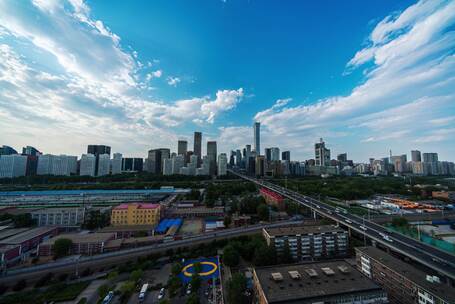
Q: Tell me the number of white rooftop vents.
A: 5